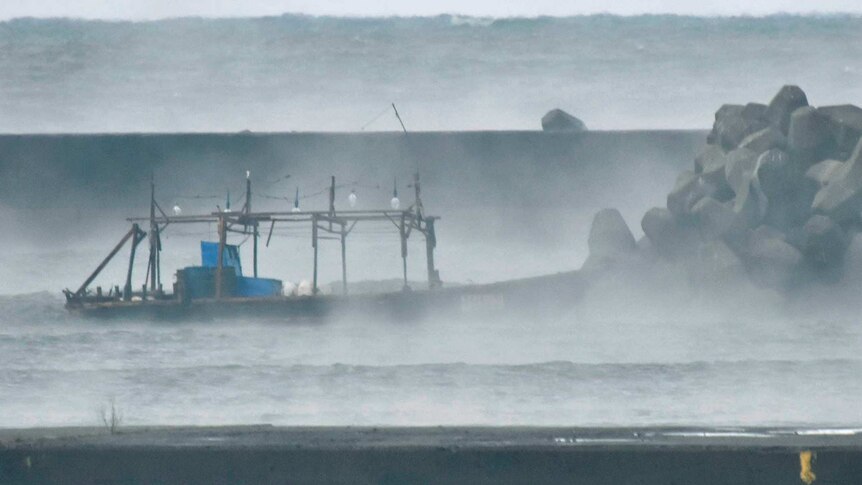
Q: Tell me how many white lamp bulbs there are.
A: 5